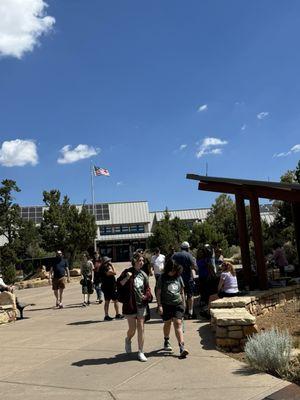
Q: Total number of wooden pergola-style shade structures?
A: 1